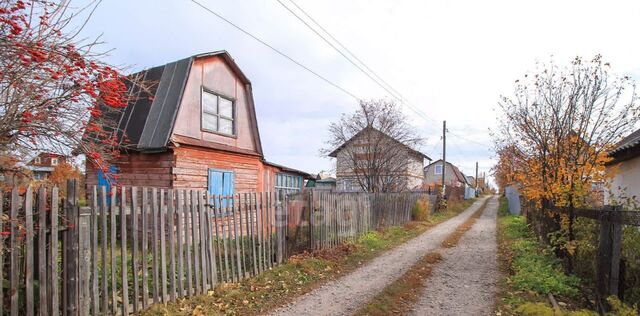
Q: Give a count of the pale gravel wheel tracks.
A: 2